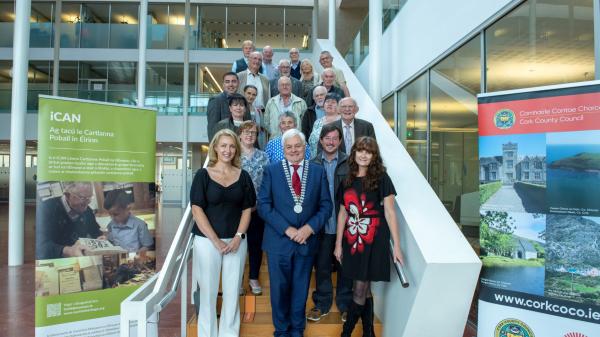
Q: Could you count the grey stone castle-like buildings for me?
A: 1